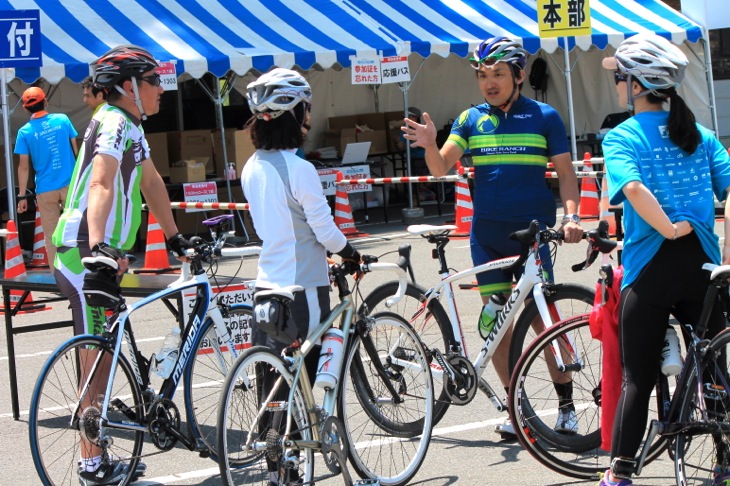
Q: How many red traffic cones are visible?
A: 7